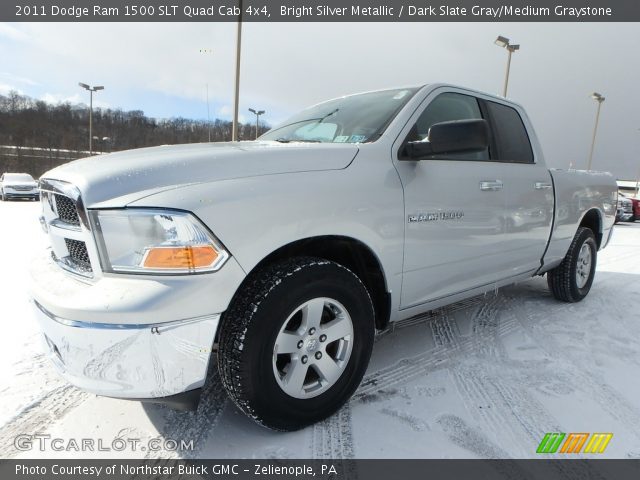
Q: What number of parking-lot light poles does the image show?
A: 5